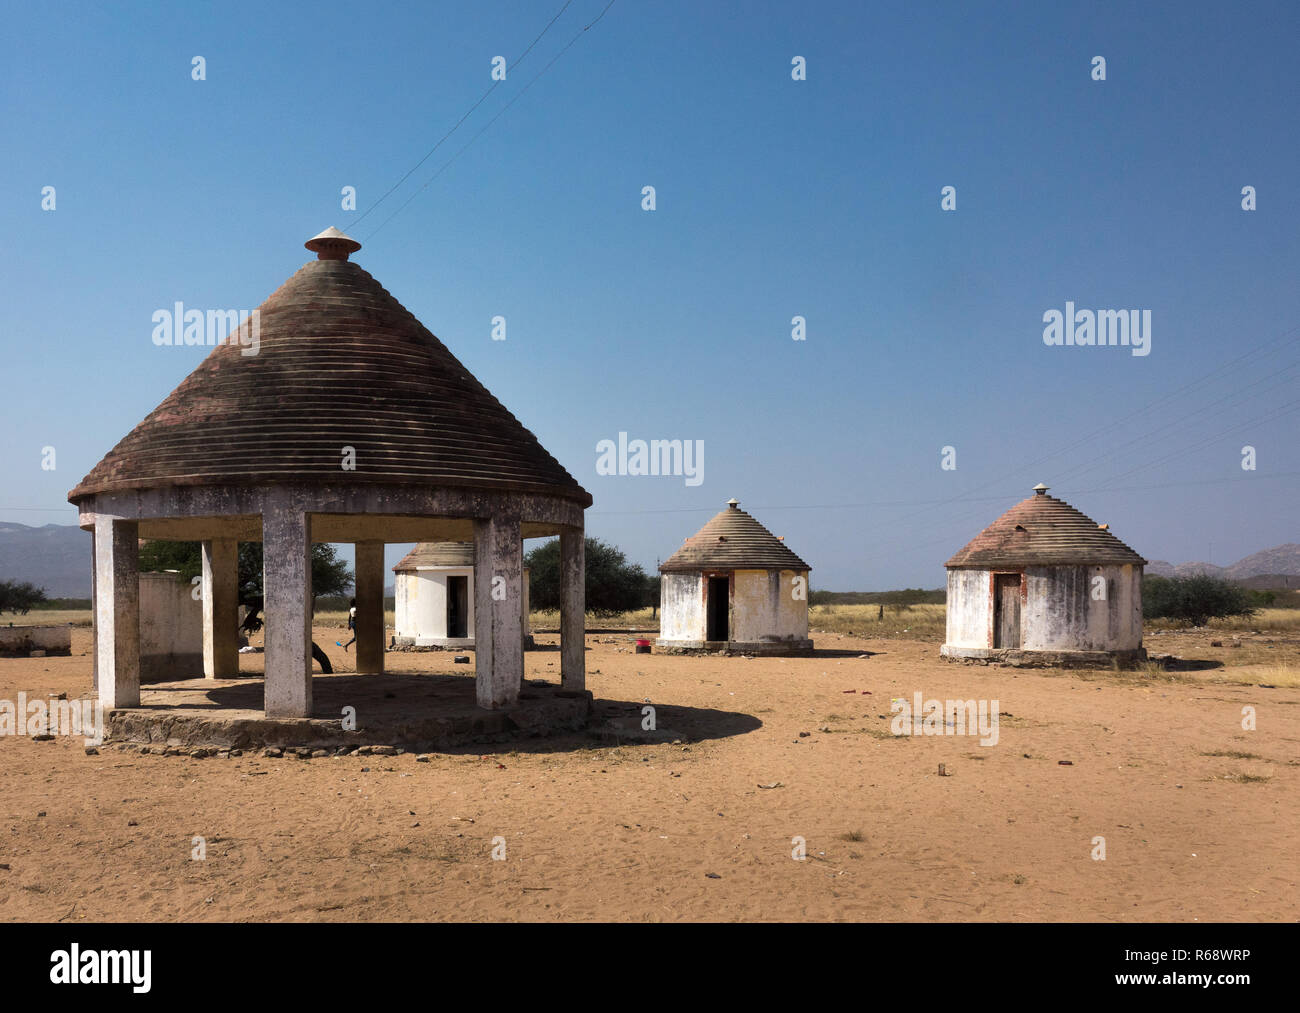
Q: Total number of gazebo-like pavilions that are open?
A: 1